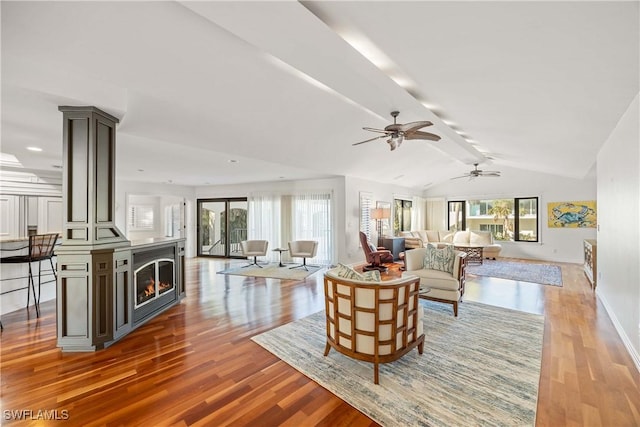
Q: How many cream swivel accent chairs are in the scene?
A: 2